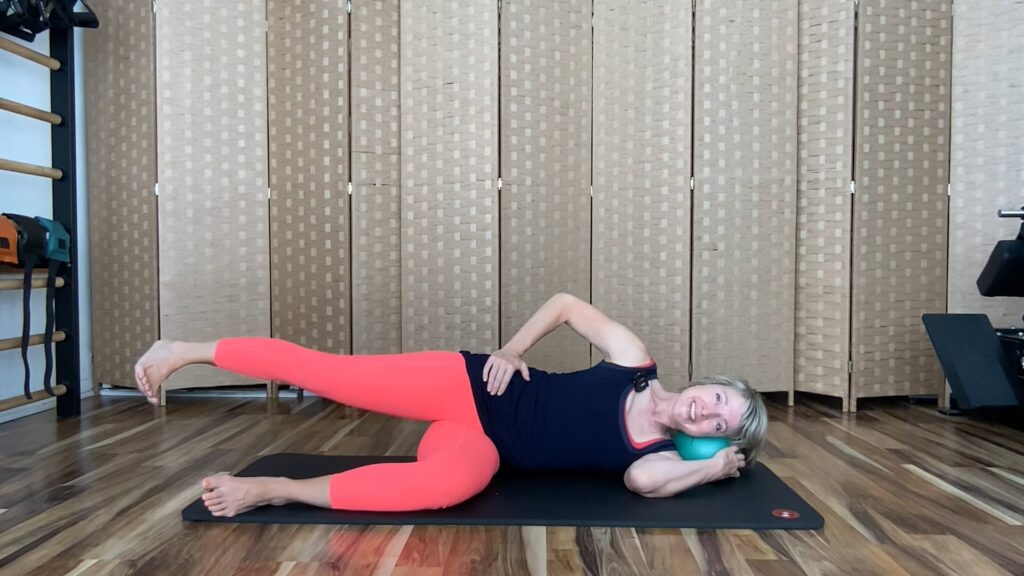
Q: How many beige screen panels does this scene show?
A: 11